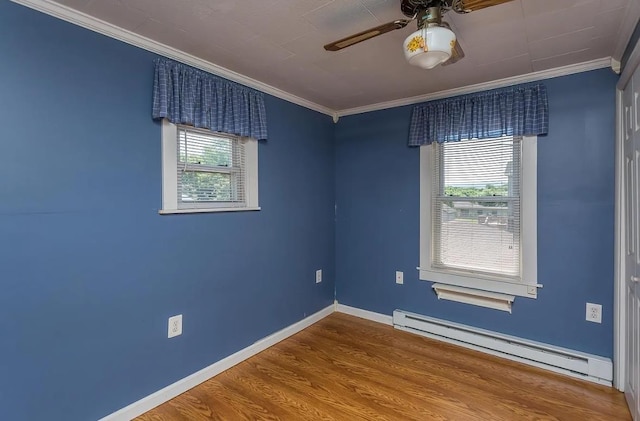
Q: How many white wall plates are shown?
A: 4